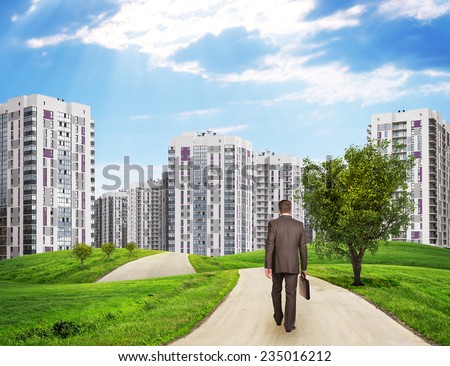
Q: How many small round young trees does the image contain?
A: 3